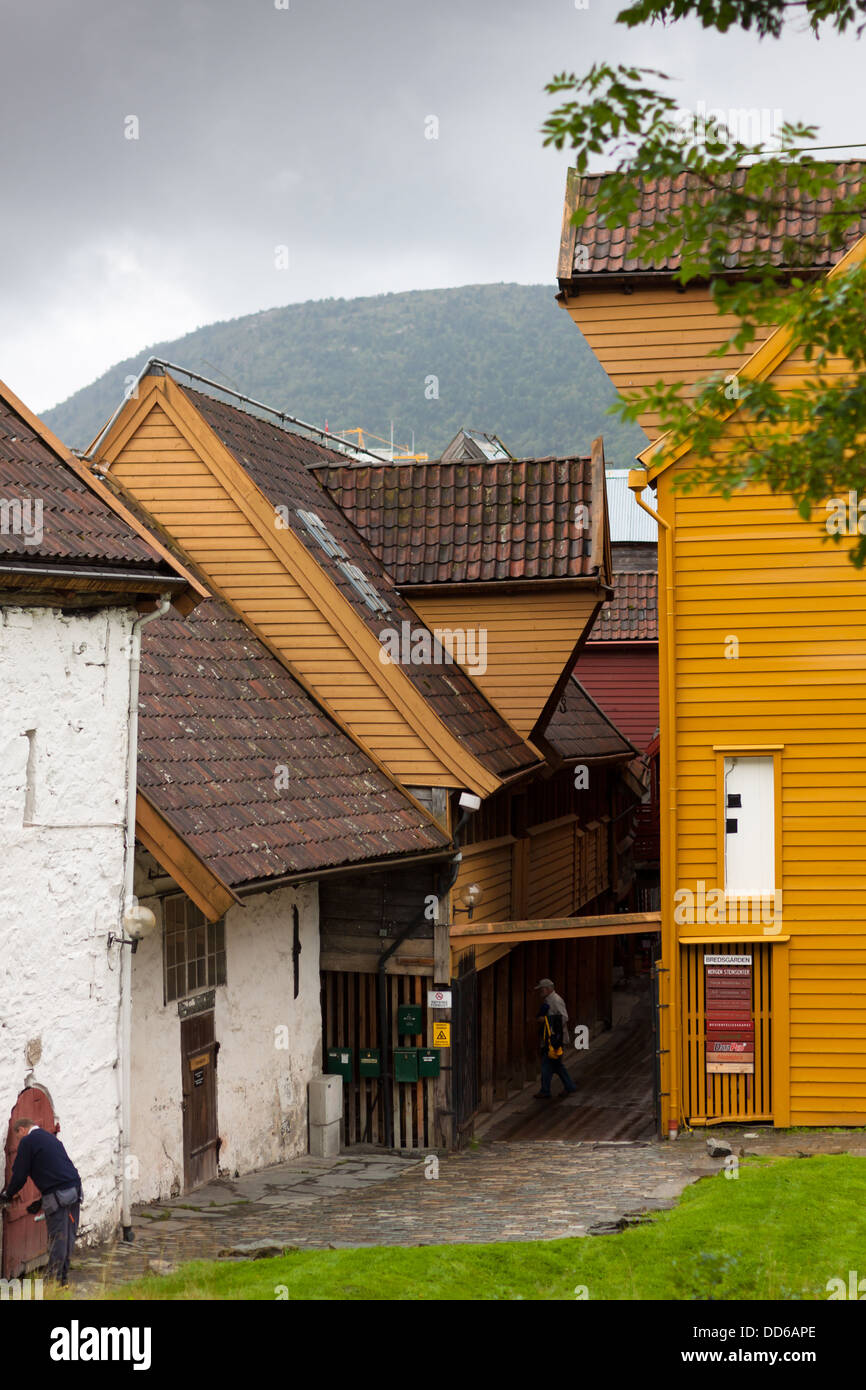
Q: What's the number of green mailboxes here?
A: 5